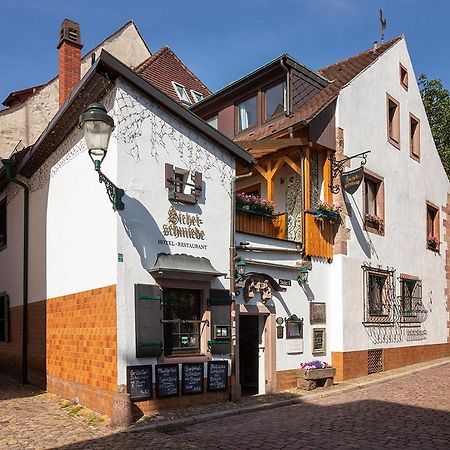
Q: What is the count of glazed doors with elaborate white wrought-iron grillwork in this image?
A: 0